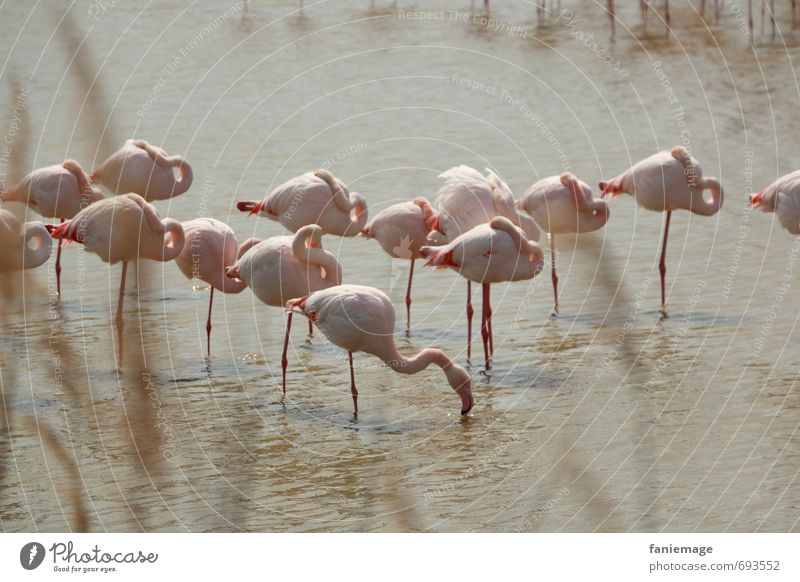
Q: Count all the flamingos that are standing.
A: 14